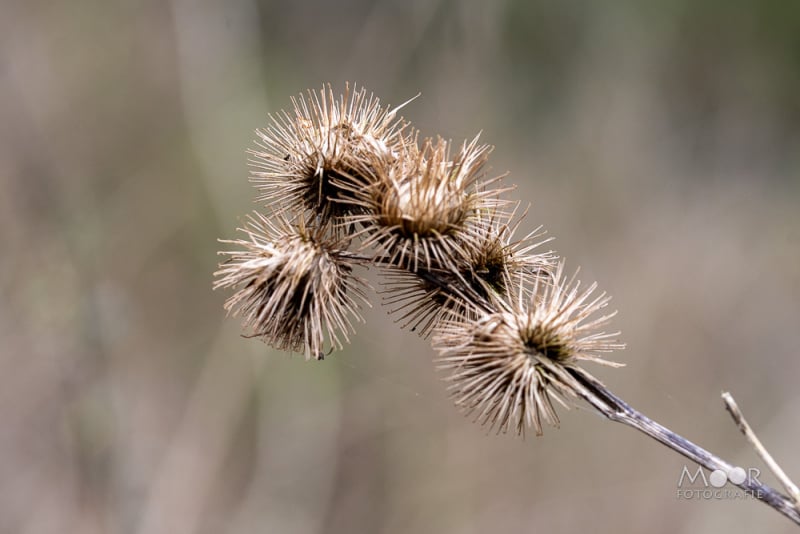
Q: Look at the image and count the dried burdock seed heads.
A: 5